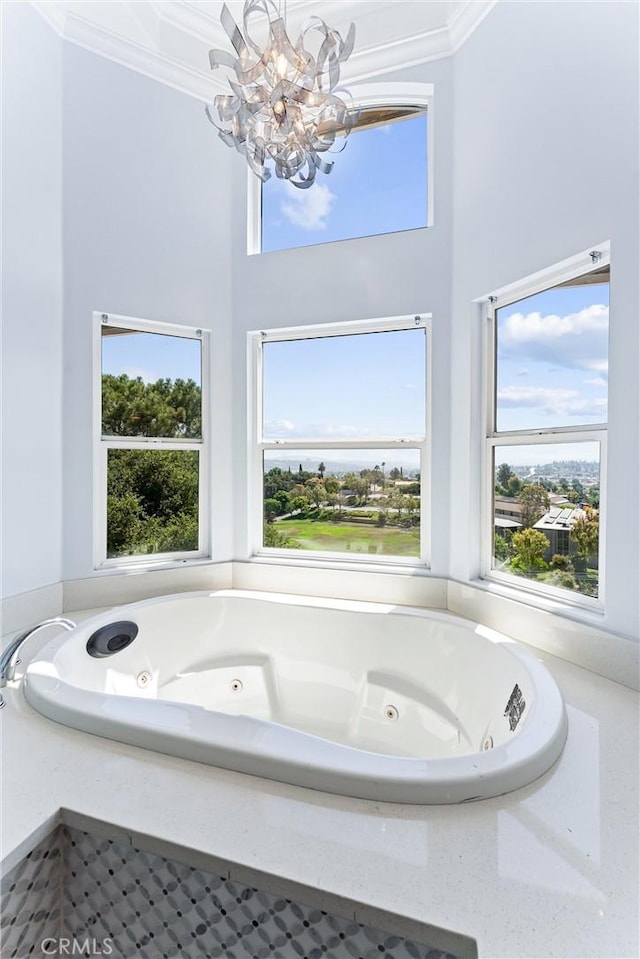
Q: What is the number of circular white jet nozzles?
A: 4